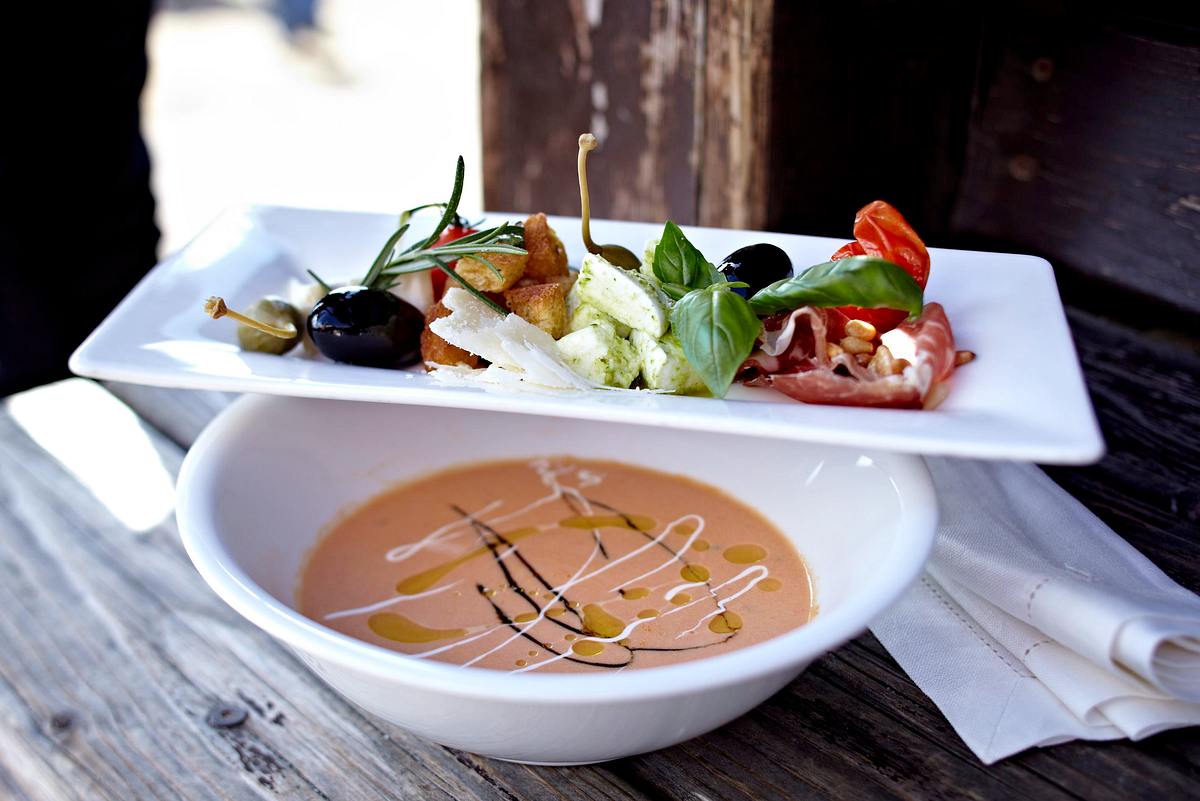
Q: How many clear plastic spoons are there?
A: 0